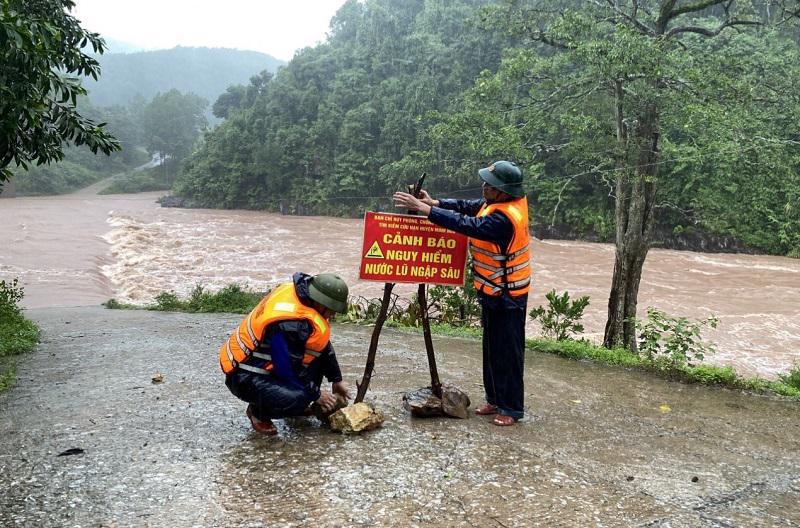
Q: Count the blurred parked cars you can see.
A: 0